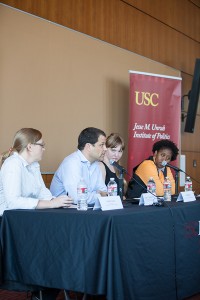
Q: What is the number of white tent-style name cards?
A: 3